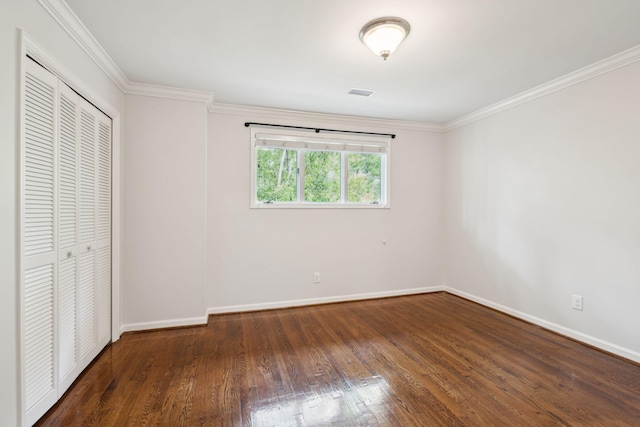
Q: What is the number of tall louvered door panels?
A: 4